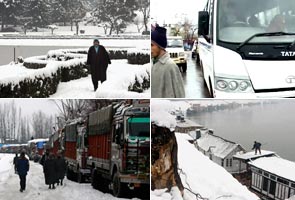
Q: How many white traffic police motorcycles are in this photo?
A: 0